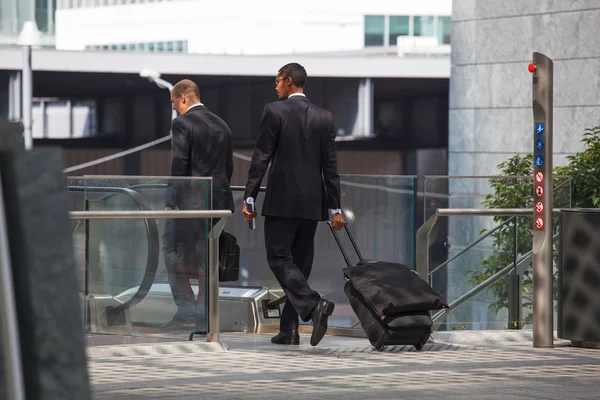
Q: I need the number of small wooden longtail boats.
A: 0